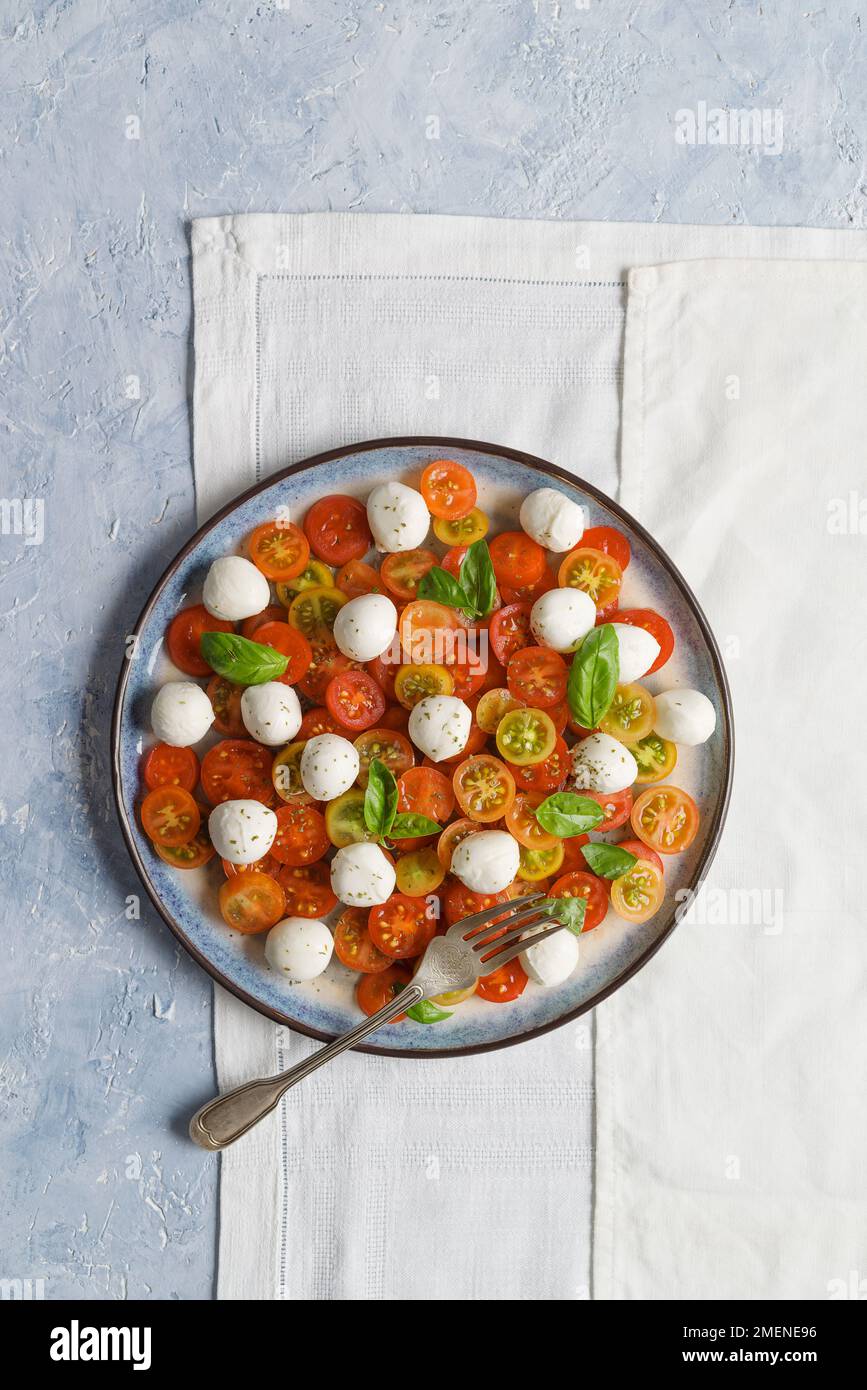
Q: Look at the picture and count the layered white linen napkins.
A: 2